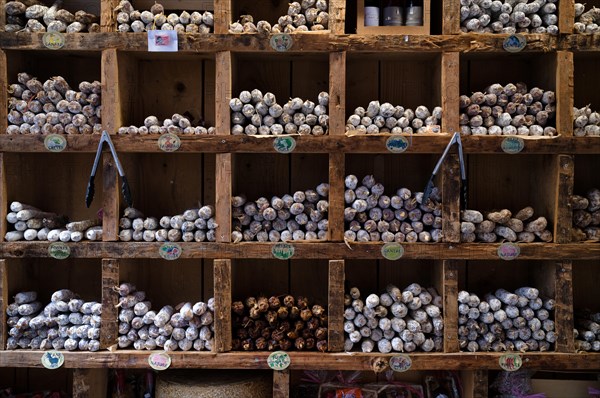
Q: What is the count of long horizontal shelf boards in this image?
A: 4